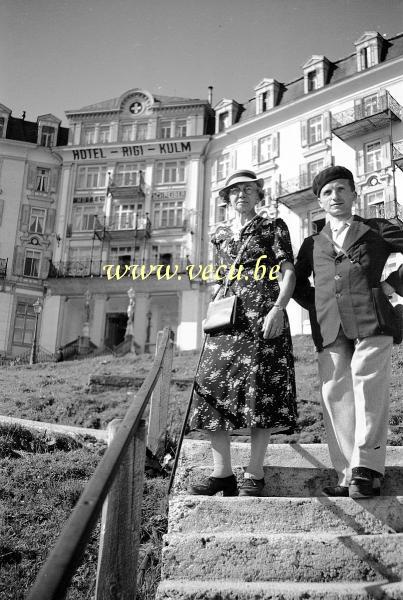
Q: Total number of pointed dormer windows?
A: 6